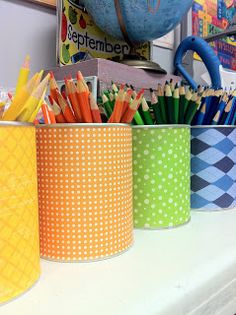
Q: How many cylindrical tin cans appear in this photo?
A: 4